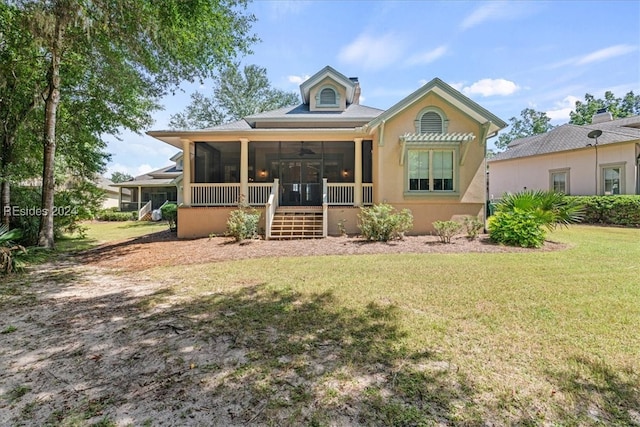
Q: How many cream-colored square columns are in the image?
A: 3